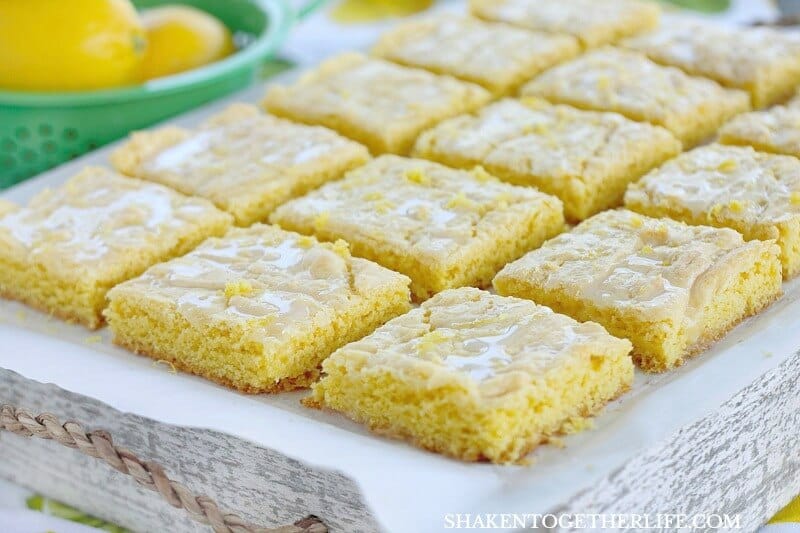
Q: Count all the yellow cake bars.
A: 14